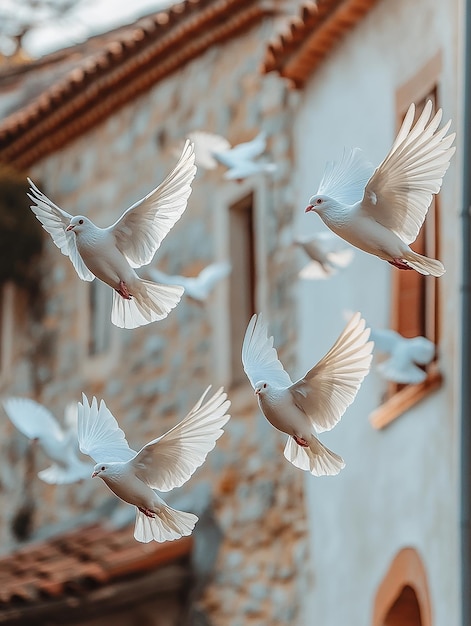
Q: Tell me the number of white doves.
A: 9